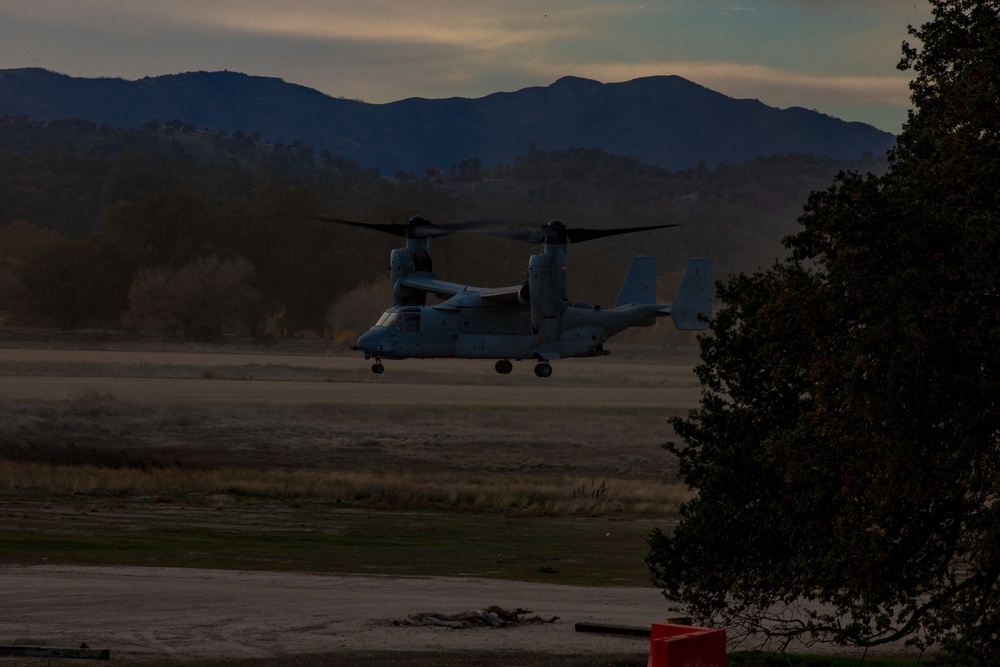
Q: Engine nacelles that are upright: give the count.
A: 2